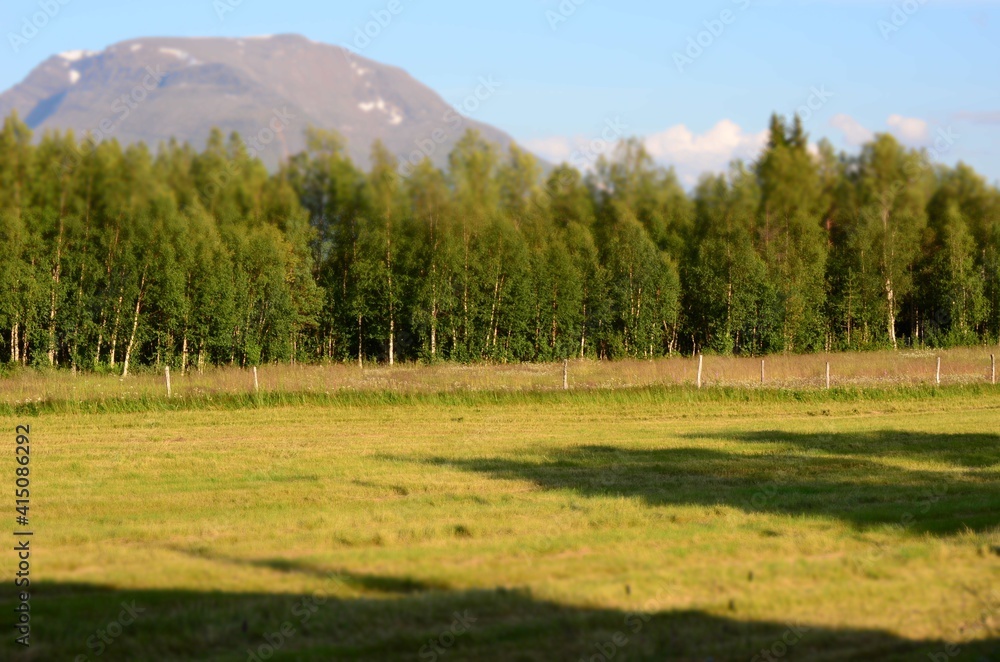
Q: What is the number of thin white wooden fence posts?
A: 8